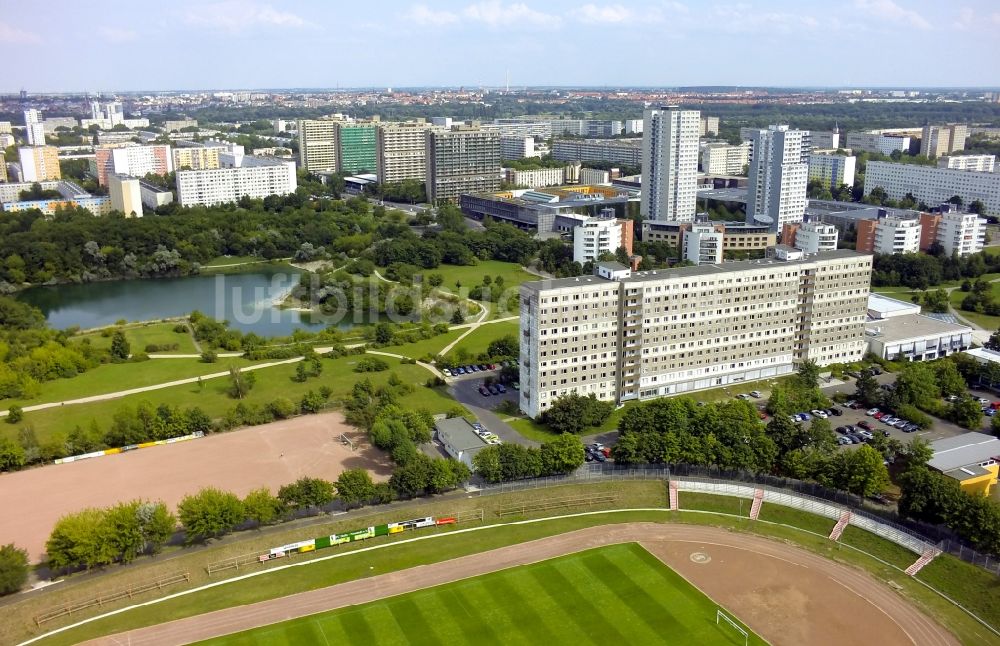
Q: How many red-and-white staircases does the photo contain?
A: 4